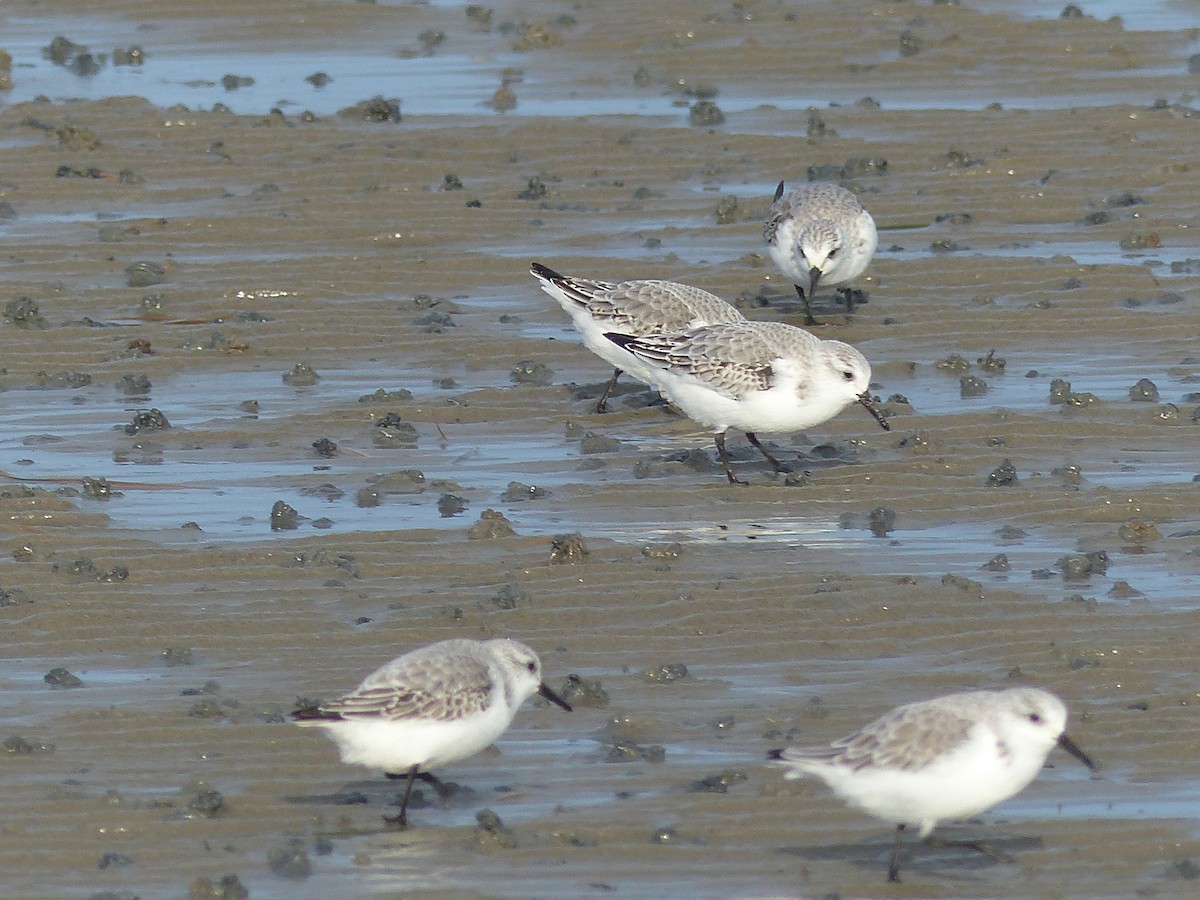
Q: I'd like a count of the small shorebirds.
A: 5